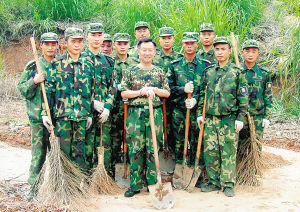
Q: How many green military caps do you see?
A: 11